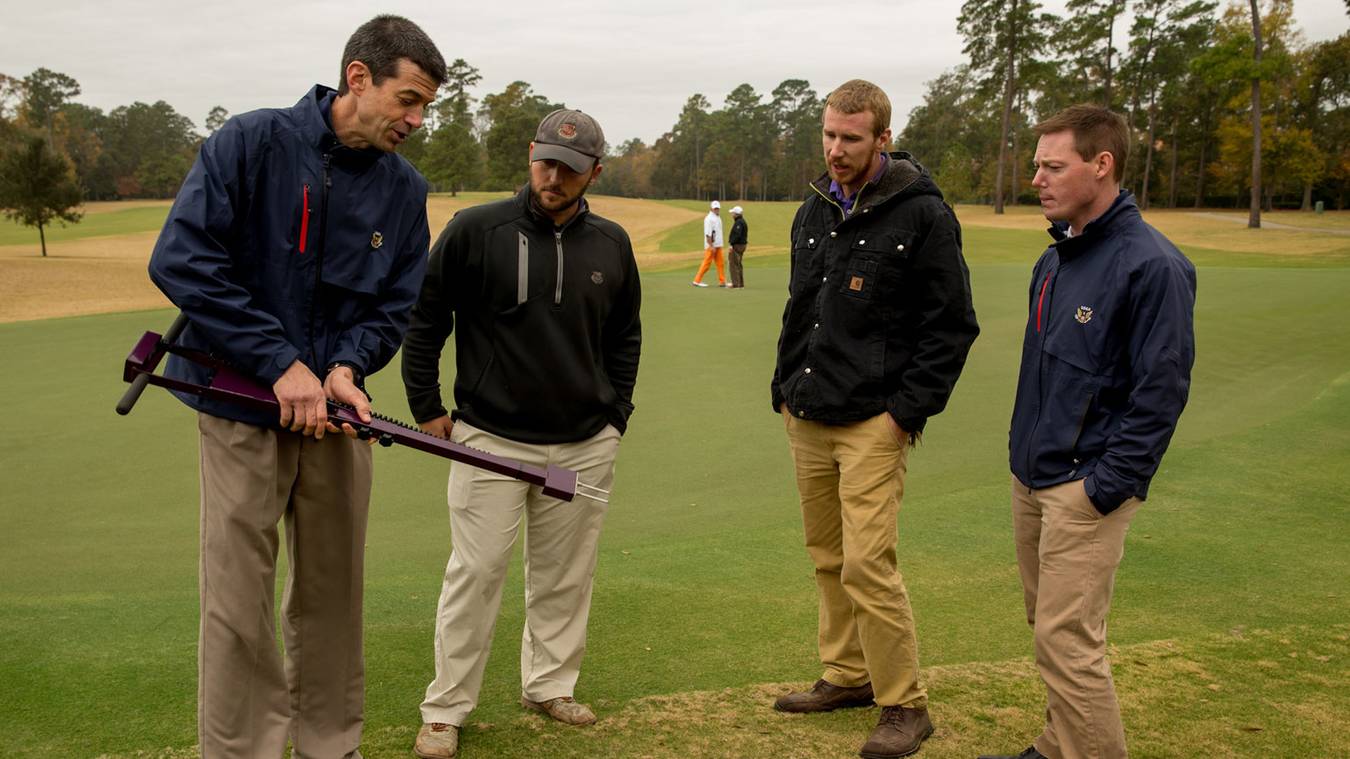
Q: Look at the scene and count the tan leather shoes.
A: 2